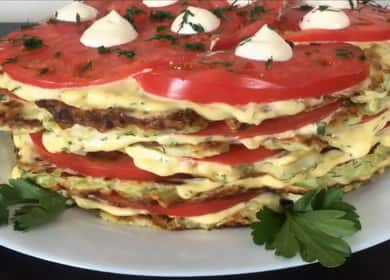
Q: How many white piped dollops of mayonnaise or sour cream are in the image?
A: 8